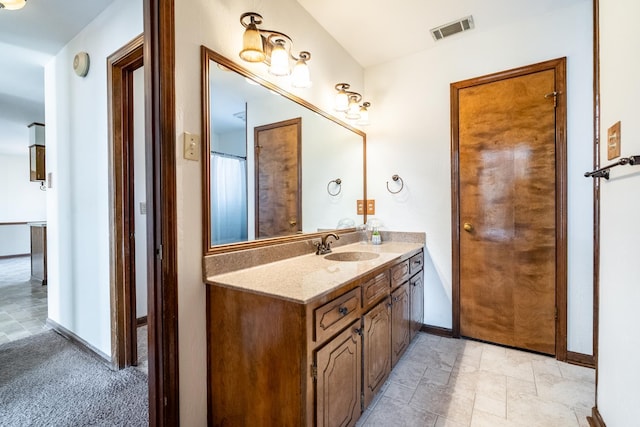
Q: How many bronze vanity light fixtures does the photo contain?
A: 2